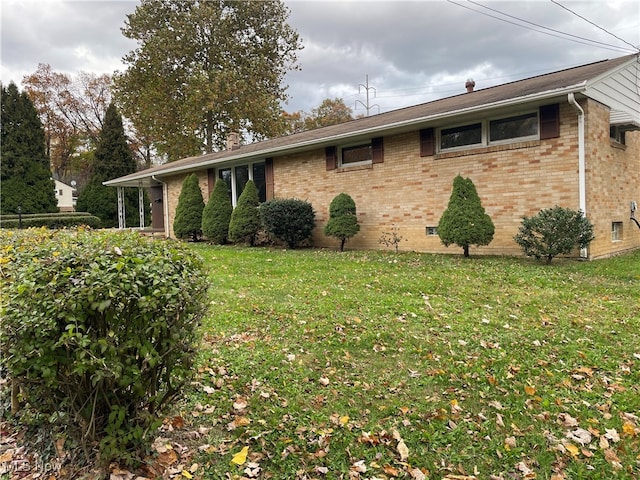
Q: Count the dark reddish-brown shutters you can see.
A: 6